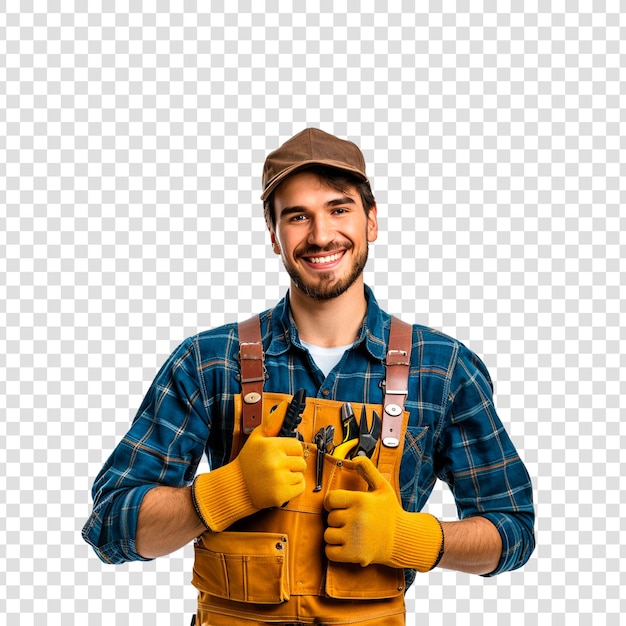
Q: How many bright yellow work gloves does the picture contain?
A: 2